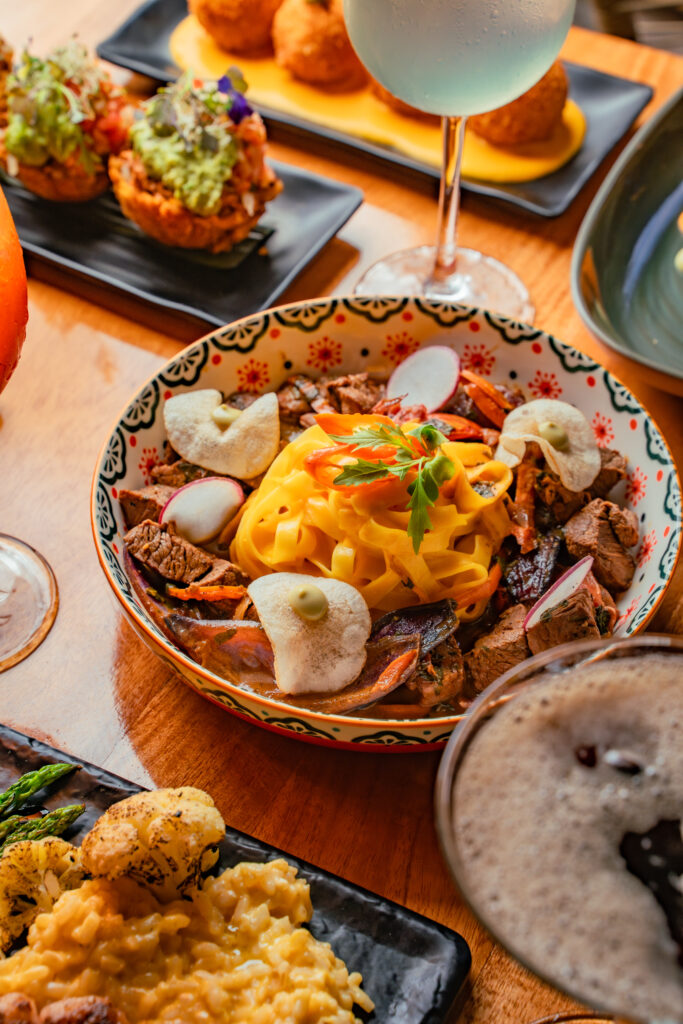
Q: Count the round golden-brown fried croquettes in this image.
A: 4